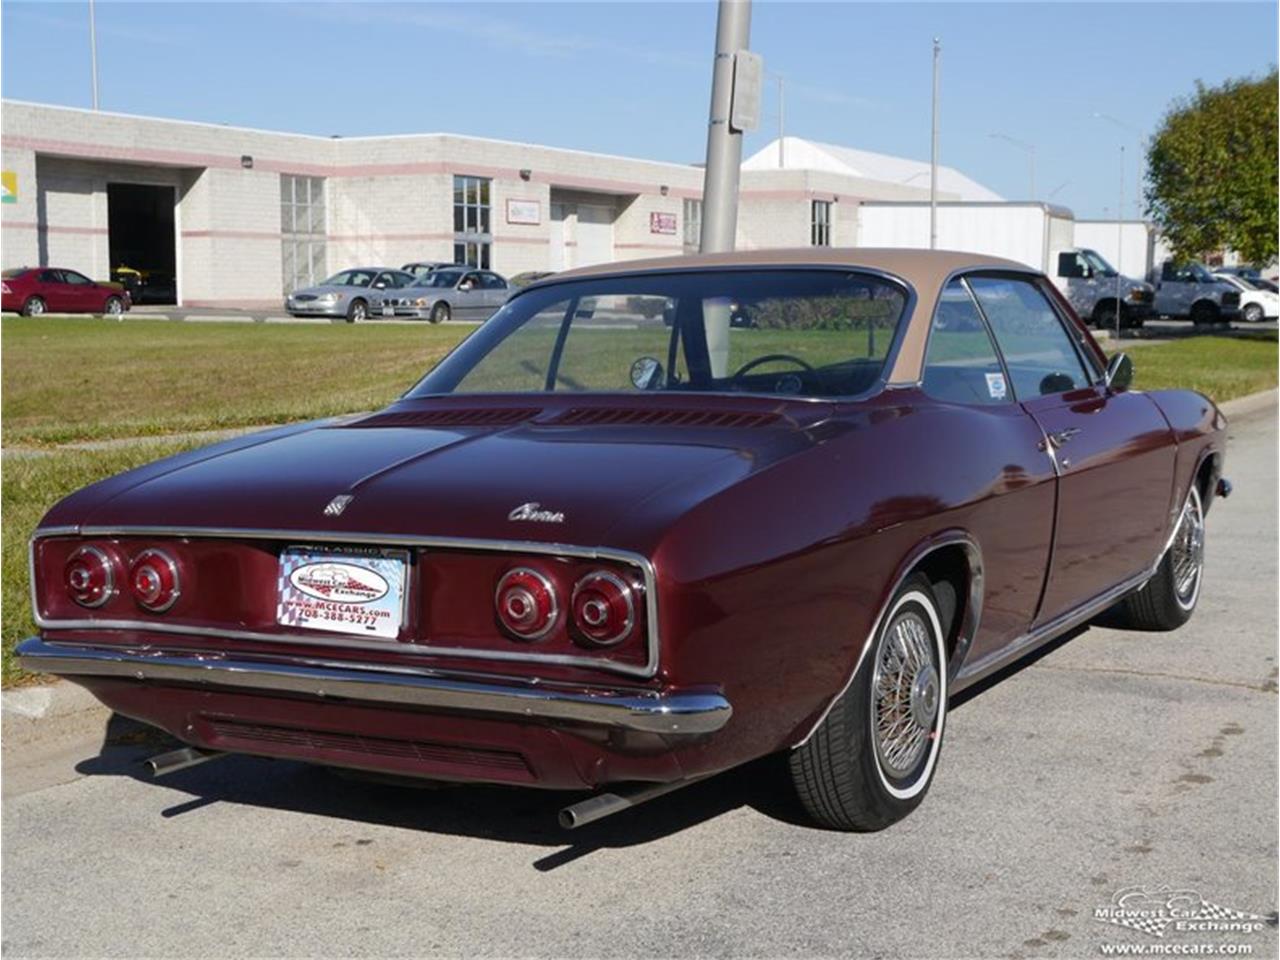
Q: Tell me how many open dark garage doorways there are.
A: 1